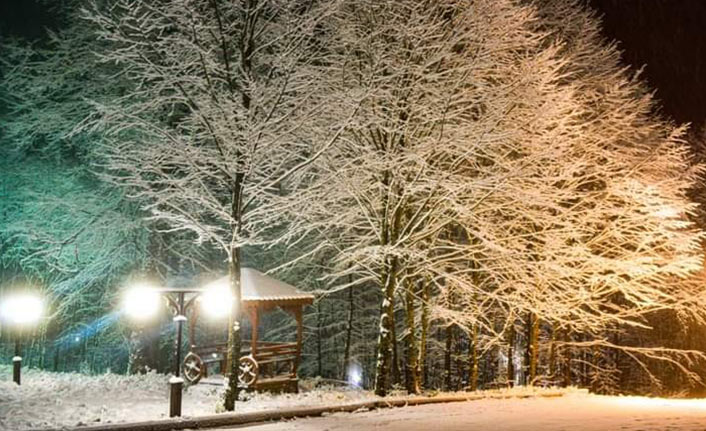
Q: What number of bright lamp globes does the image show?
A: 3